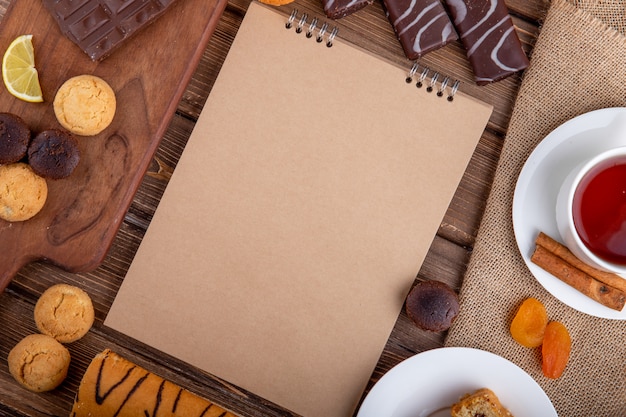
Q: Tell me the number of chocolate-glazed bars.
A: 3